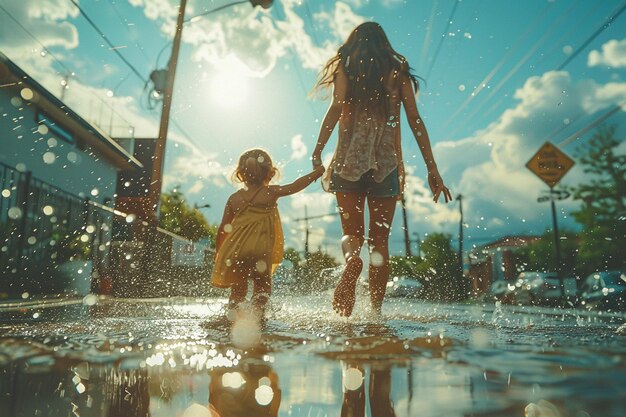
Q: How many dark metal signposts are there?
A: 1